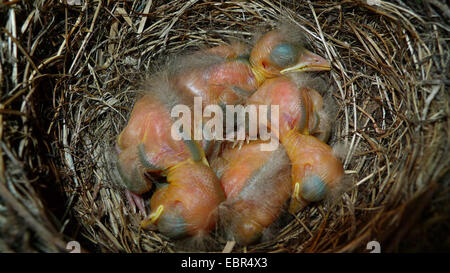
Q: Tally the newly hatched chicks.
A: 4